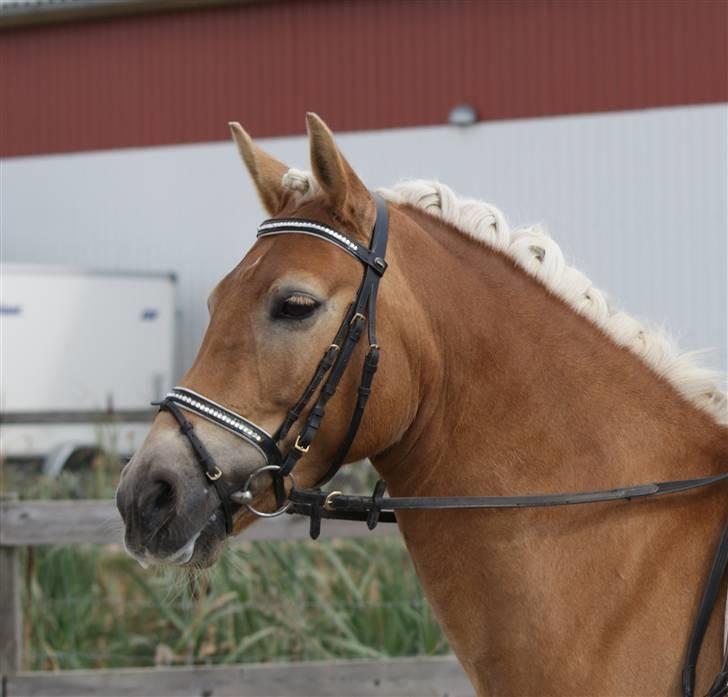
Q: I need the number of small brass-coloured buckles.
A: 6